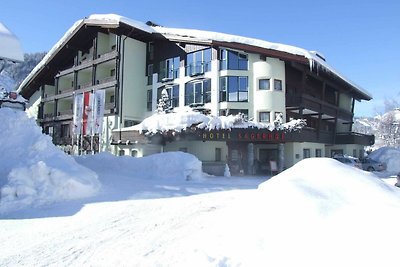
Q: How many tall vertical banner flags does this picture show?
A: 3